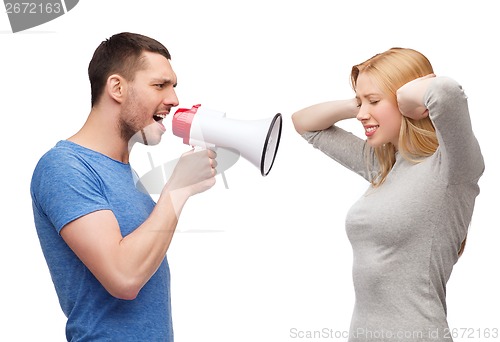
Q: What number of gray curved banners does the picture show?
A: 1